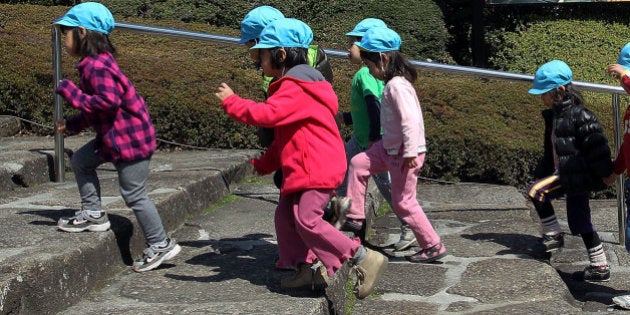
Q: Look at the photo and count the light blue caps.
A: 7